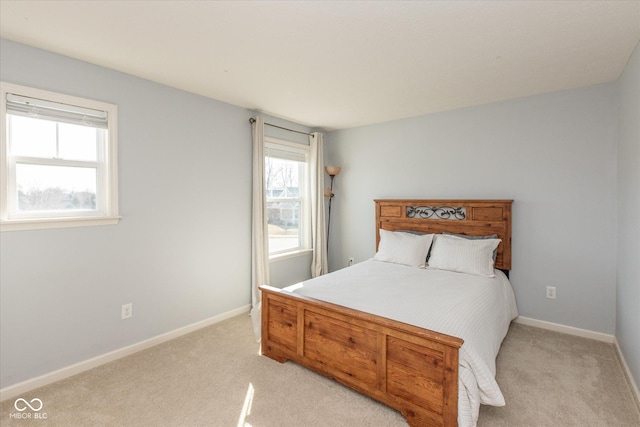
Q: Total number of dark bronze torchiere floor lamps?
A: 1